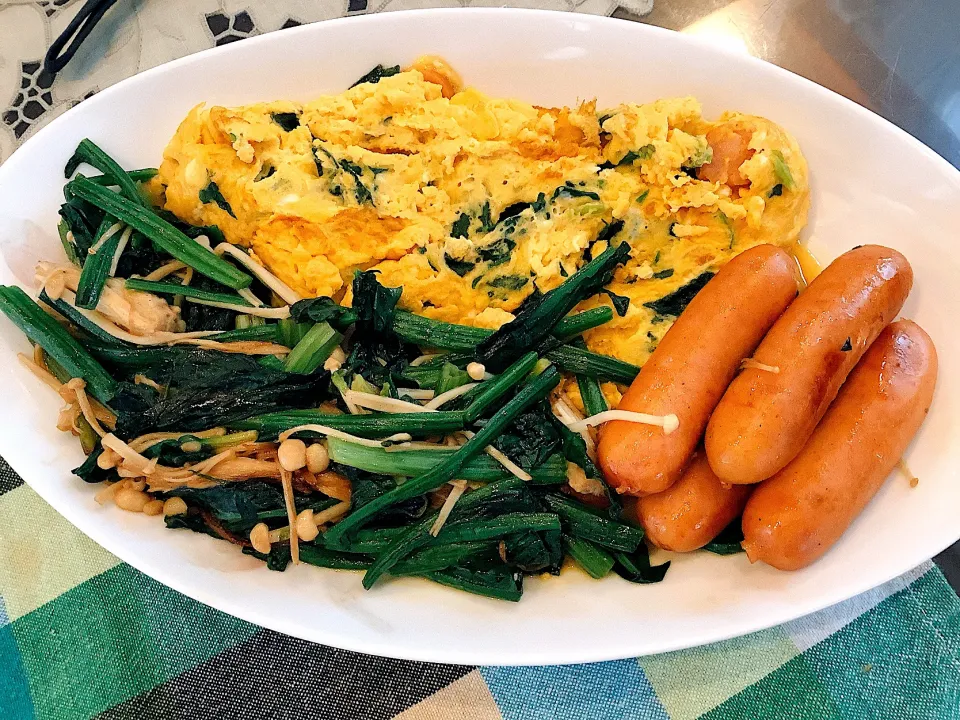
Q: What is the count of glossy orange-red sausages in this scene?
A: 4